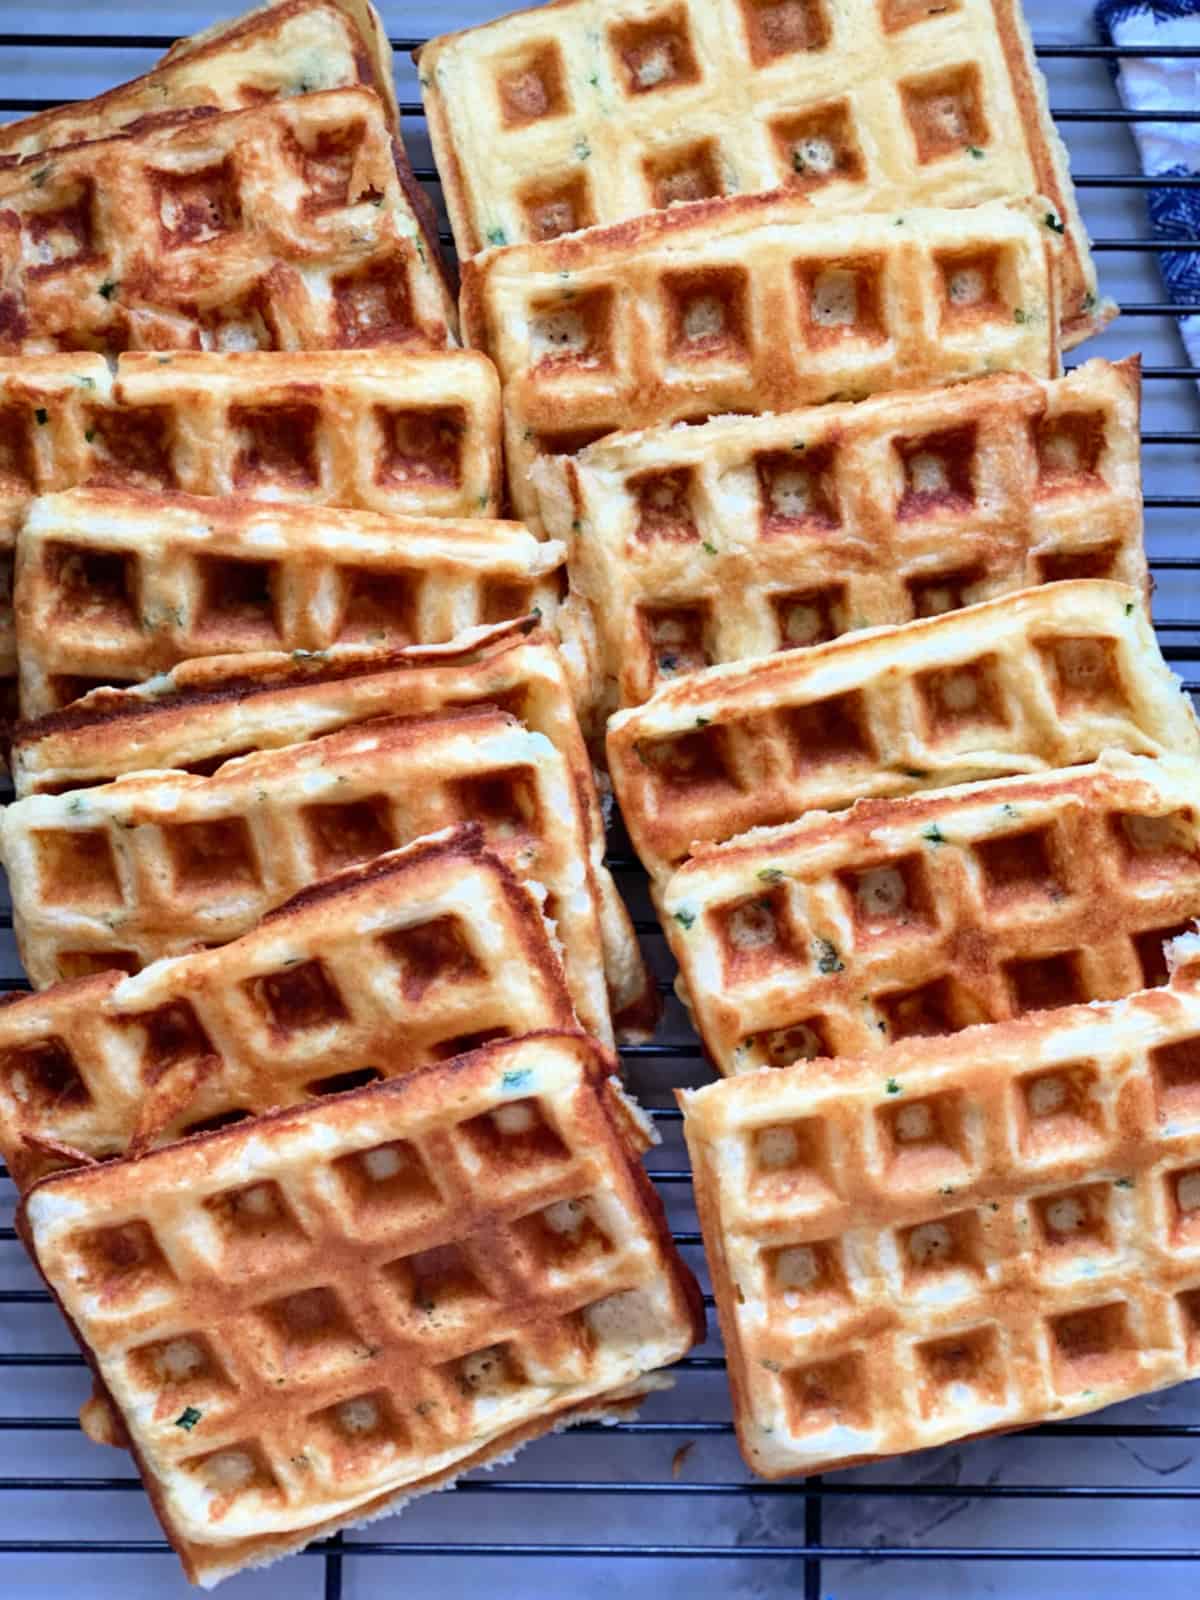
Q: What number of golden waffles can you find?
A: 14